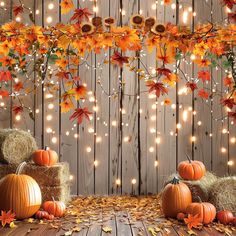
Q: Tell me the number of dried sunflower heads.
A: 6